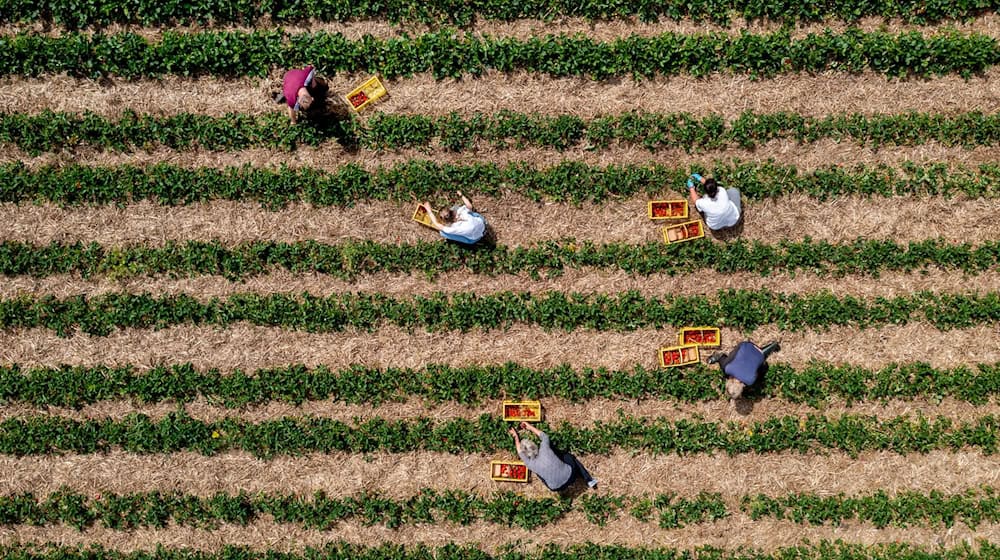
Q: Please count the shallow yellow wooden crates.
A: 8